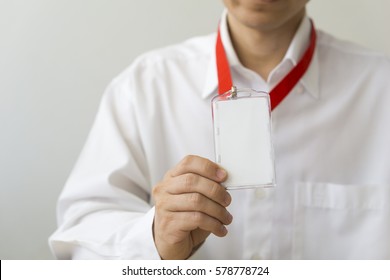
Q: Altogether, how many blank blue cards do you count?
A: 0